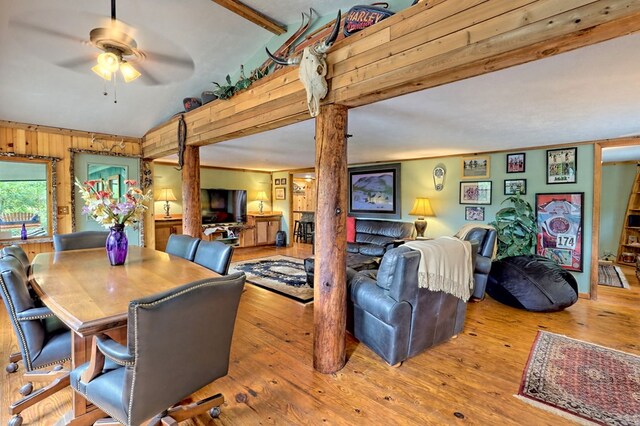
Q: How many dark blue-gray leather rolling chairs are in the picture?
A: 6